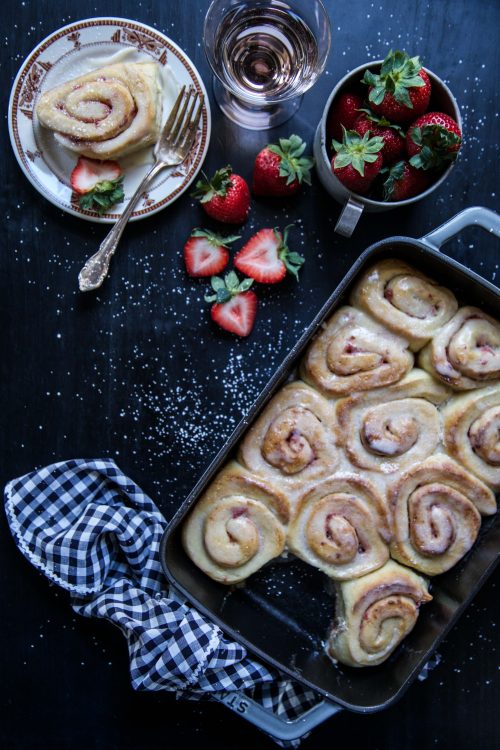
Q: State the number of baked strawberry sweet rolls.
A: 11